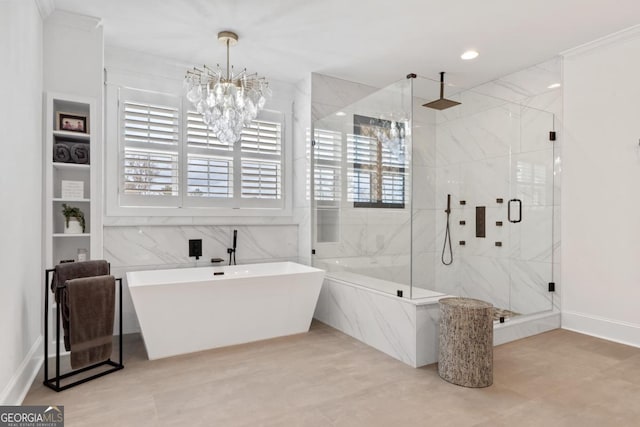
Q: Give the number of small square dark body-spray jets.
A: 6